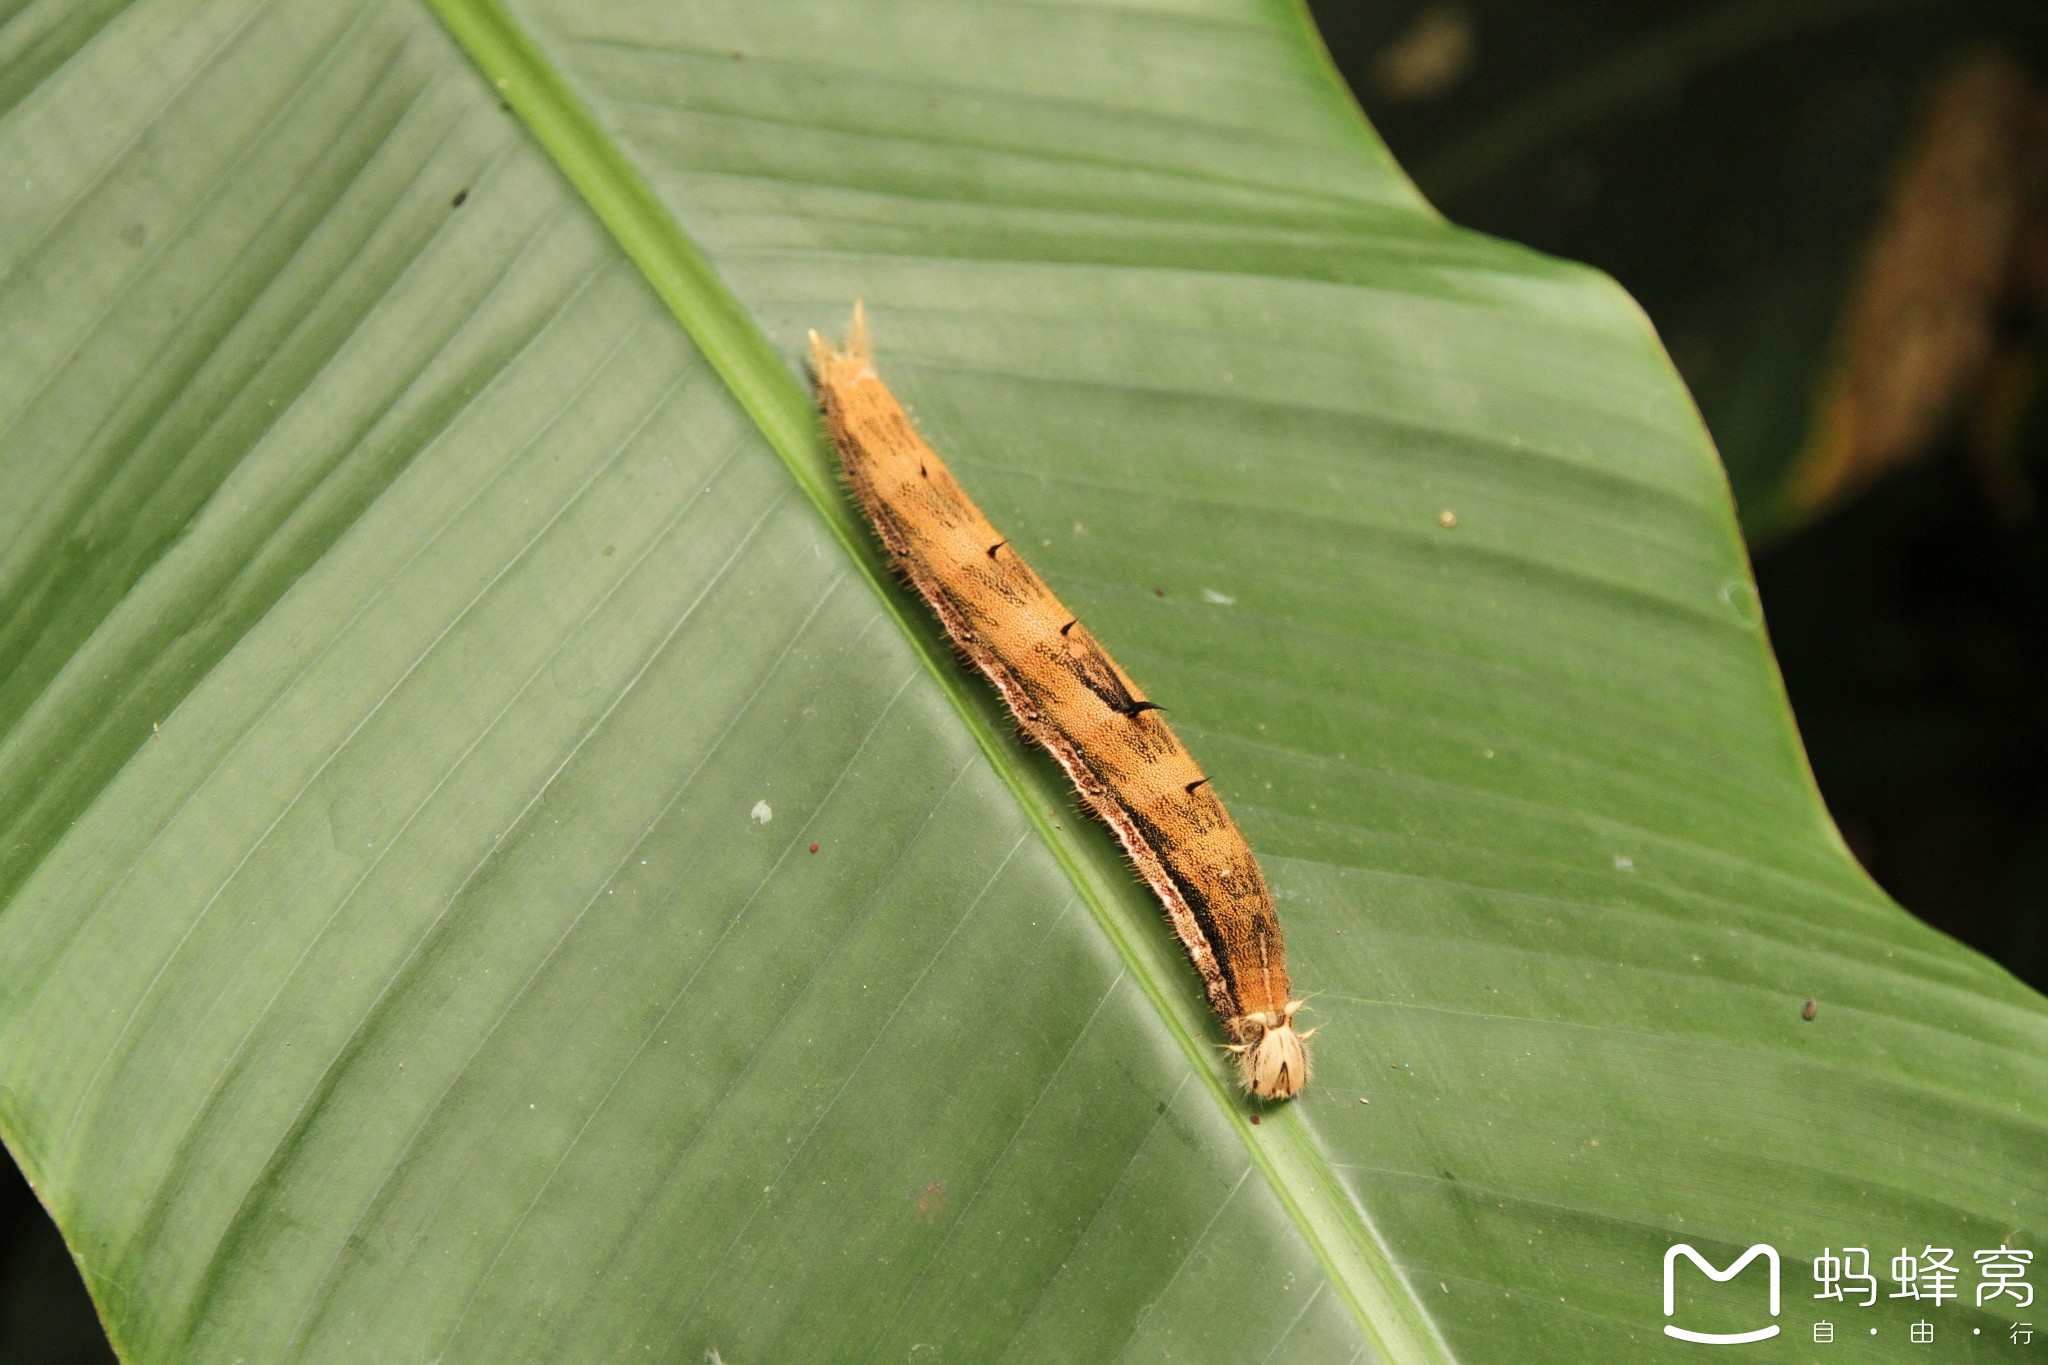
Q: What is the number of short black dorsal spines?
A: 5